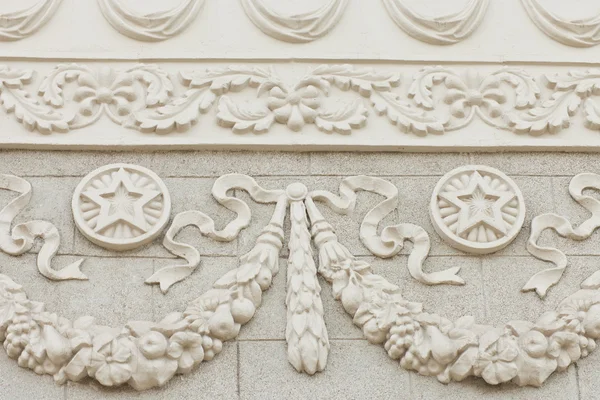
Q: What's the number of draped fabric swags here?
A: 5